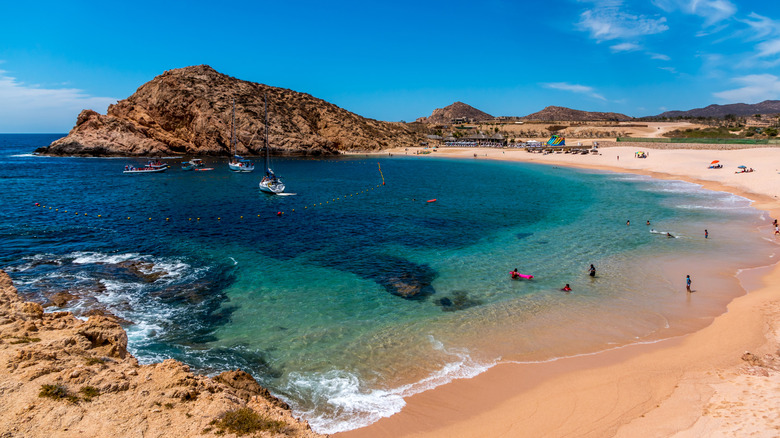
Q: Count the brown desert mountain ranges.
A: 4